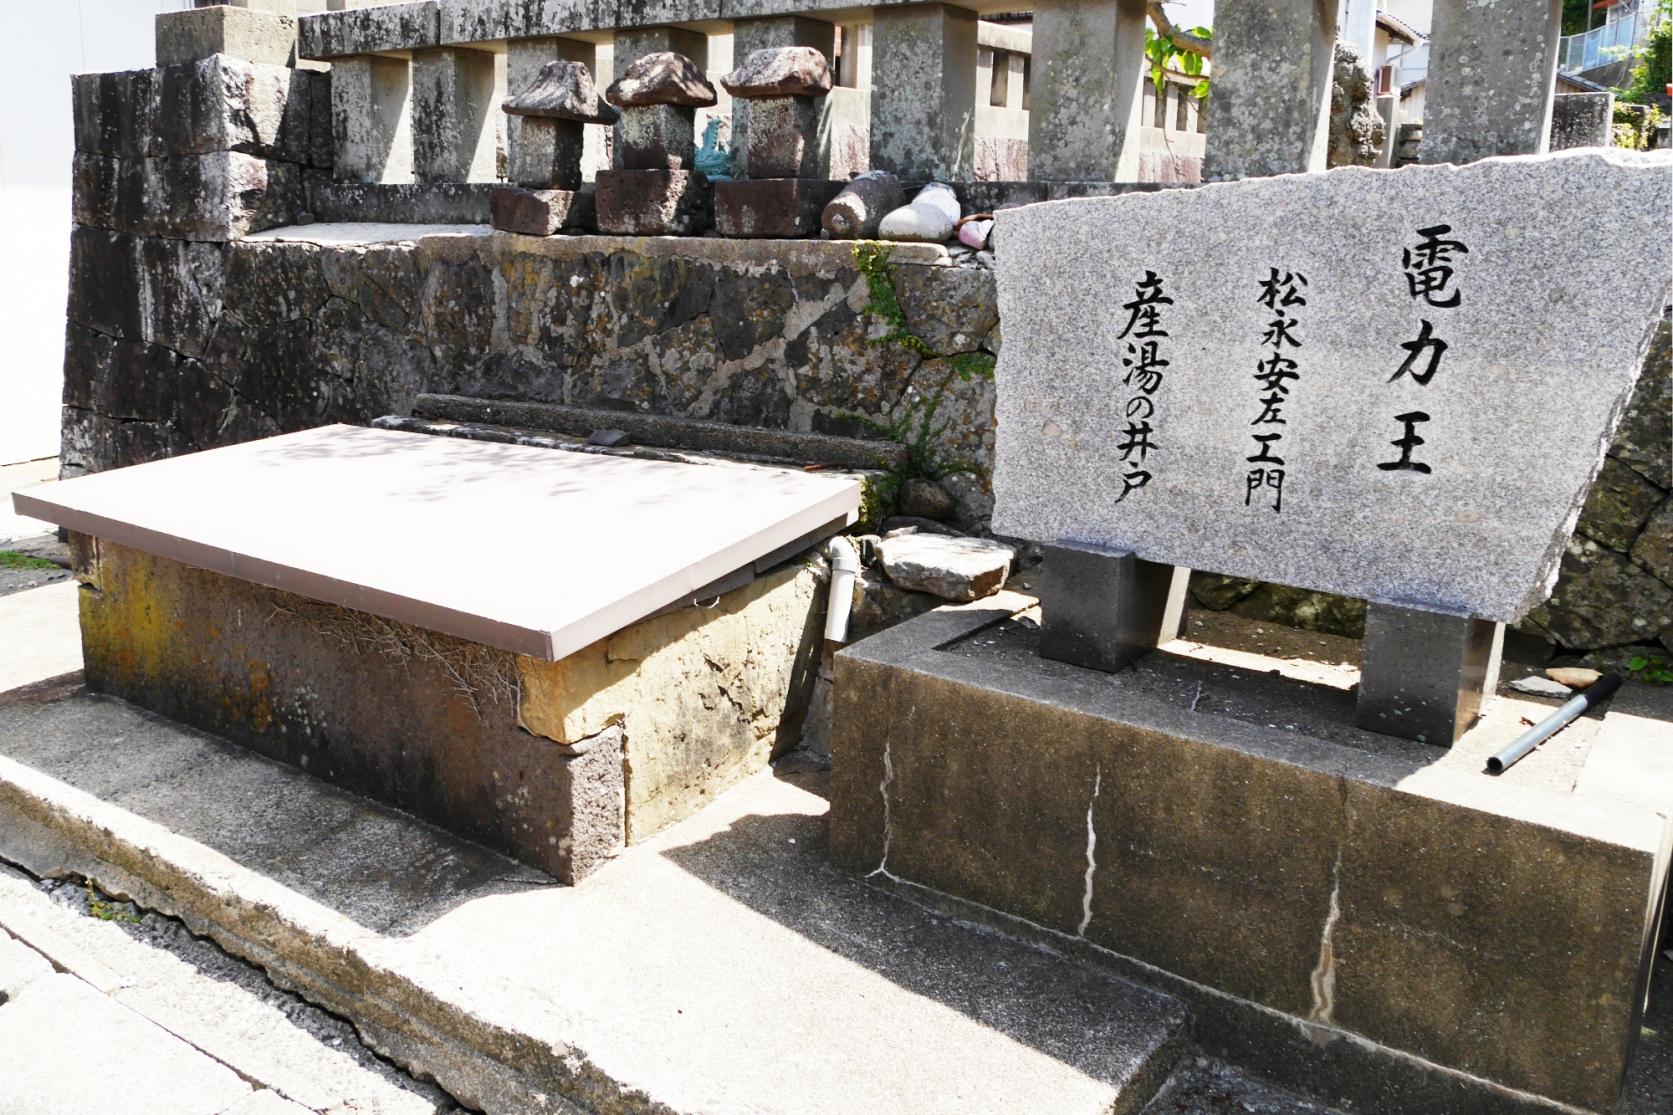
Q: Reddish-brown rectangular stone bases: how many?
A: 3